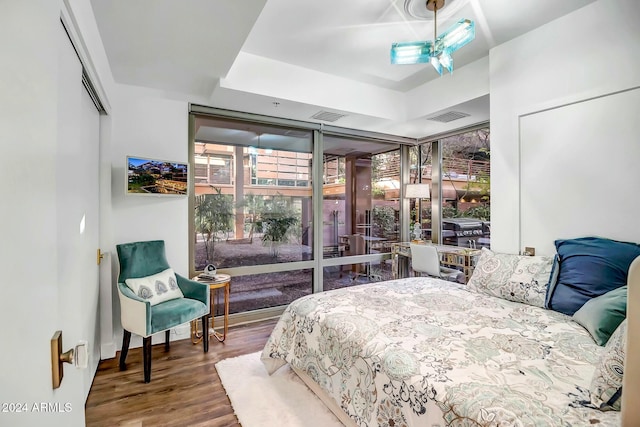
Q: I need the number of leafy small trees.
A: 2